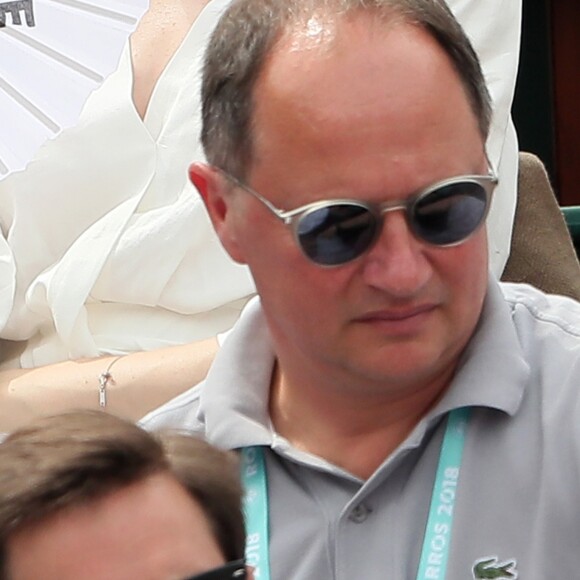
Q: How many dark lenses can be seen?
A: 2